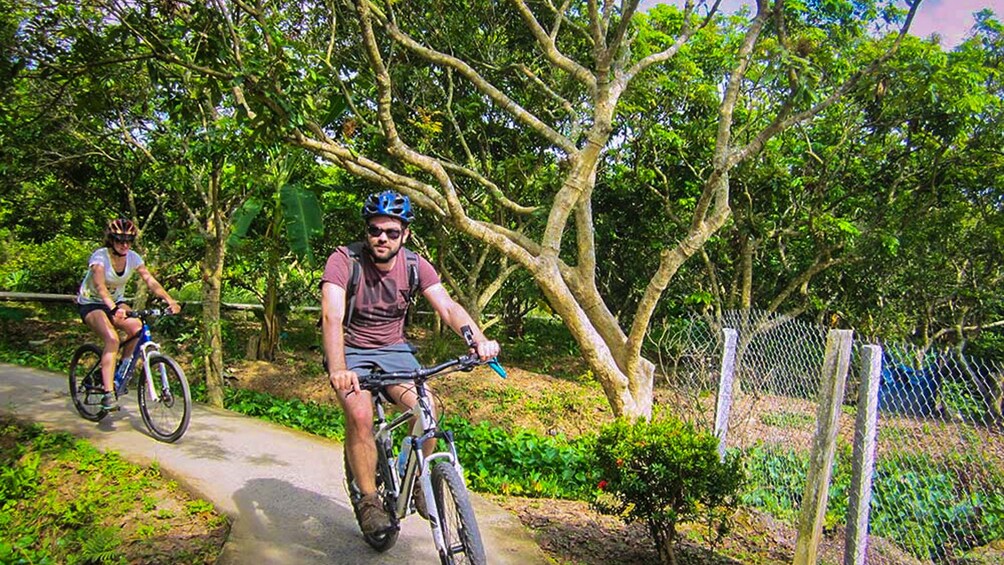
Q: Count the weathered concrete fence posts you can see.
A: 3